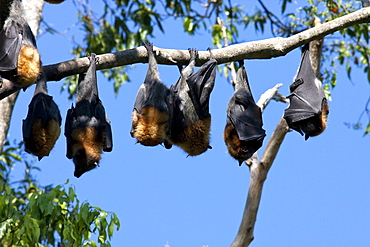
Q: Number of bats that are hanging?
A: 7